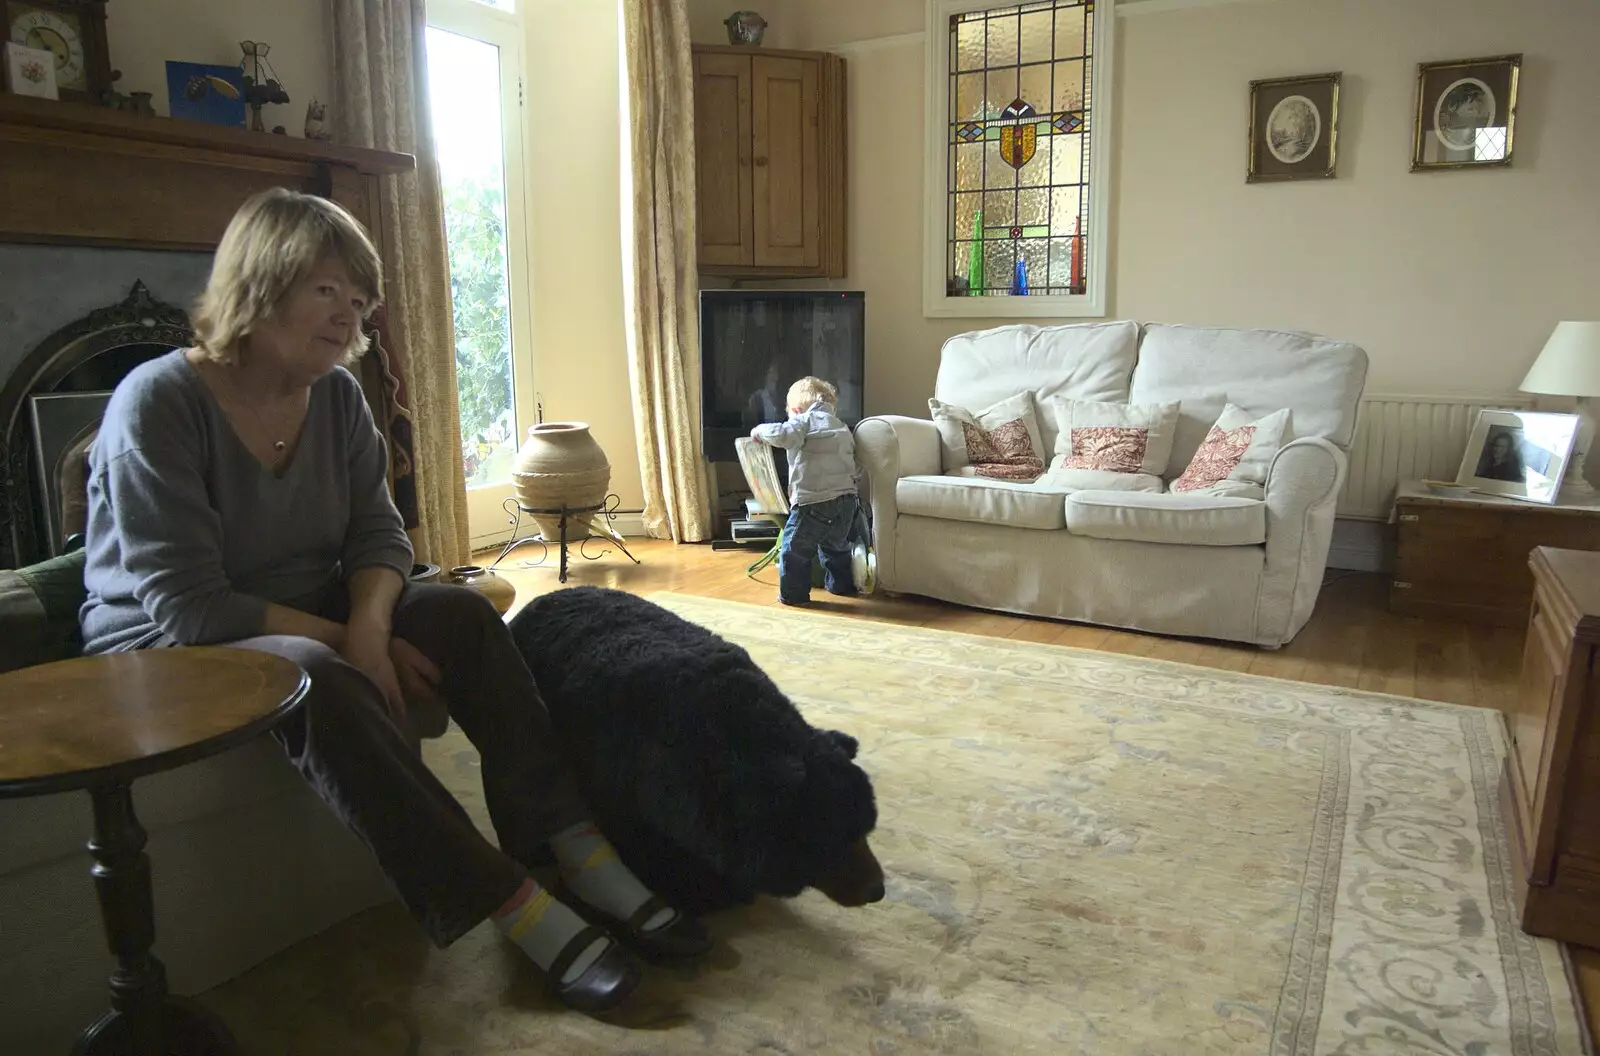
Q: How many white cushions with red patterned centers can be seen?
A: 3